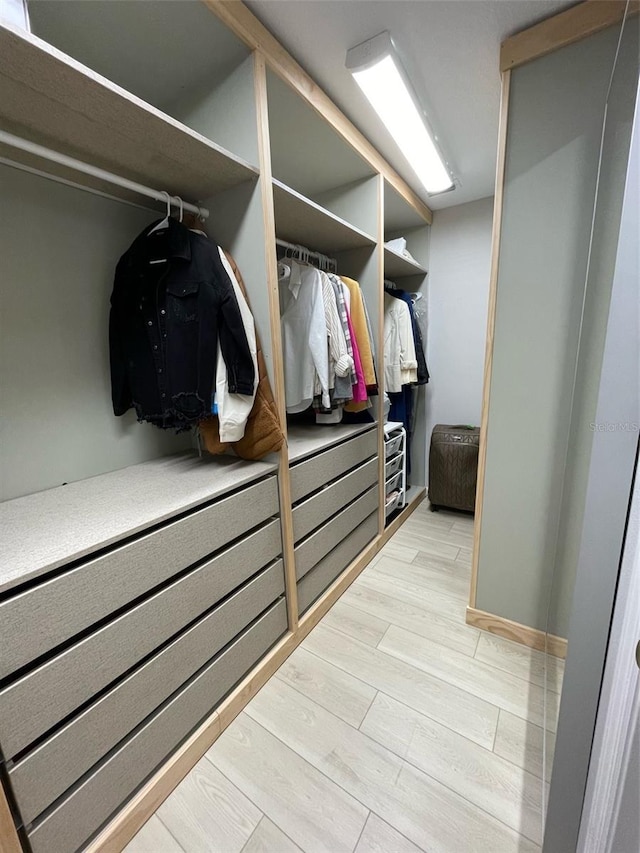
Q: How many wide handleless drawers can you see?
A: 8